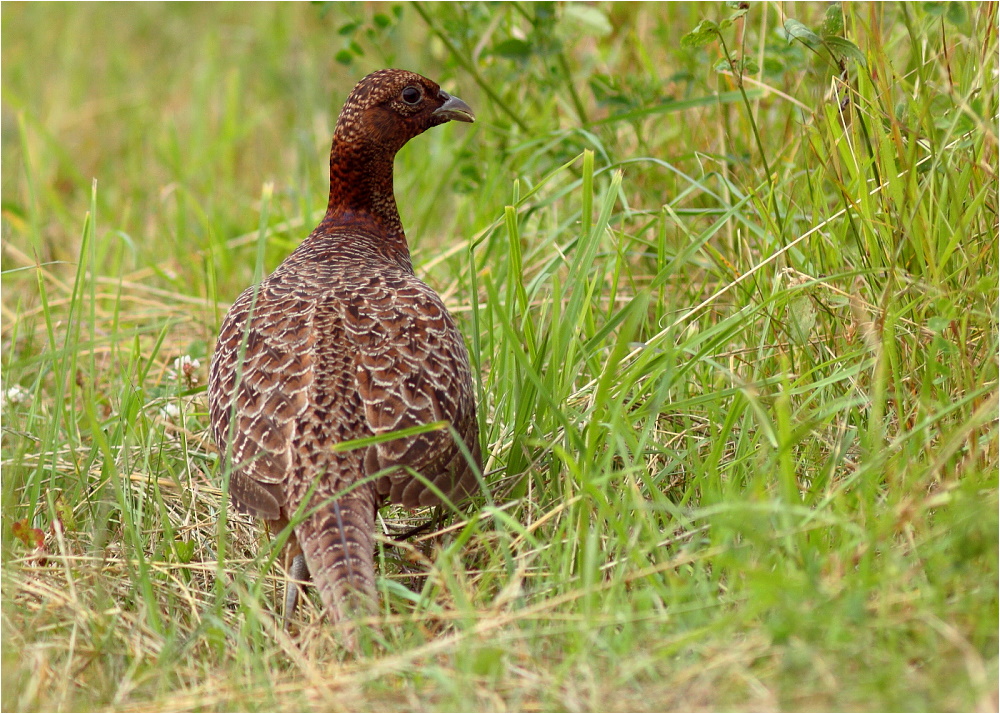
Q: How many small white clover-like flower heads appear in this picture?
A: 3